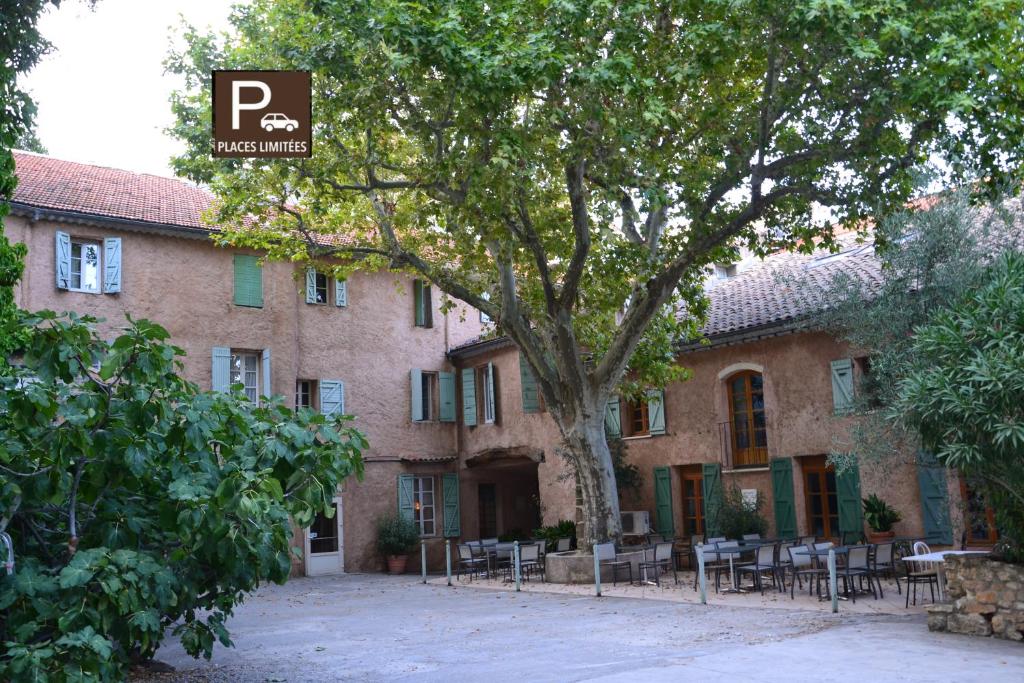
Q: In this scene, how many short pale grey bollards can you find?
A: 6